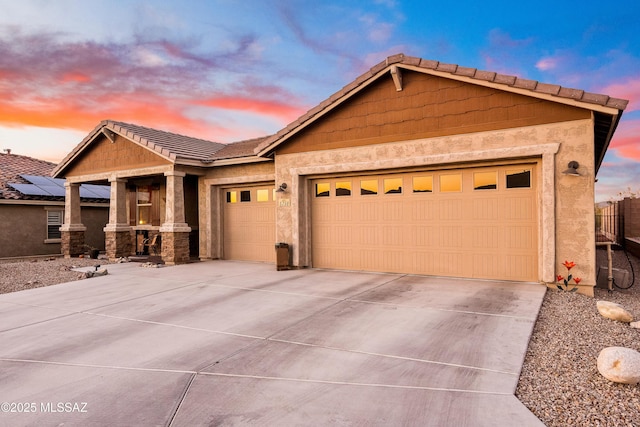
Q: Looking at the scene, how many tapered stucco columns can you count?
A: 3